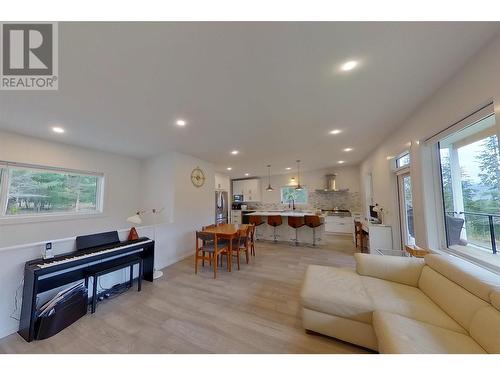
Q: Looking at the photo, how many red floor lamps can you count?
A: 0